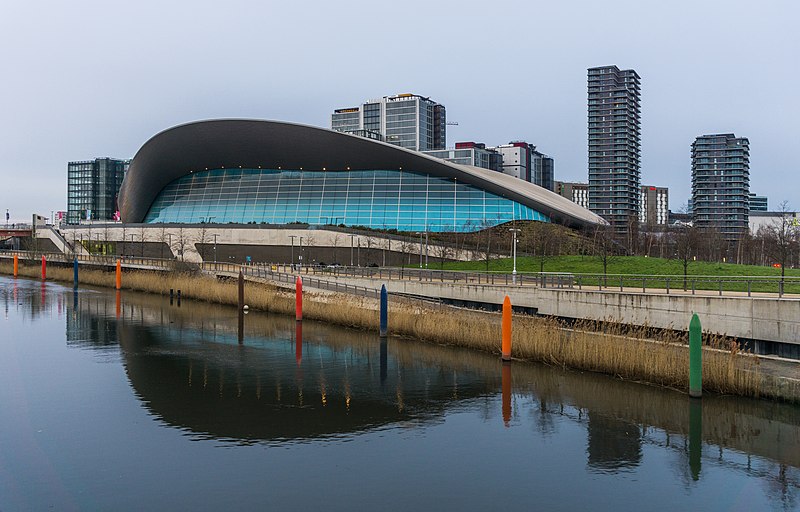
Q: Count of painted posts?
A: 9